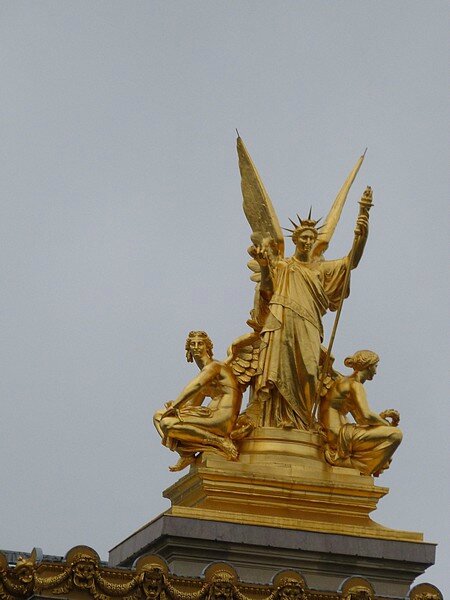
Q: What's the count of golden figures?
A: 3